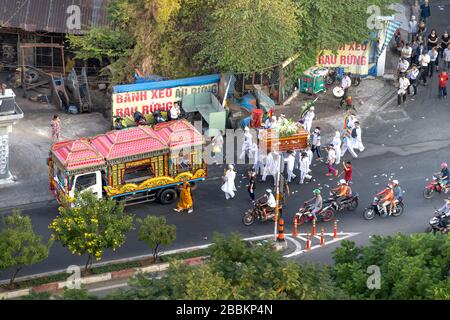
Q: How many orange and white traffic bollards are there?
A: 5